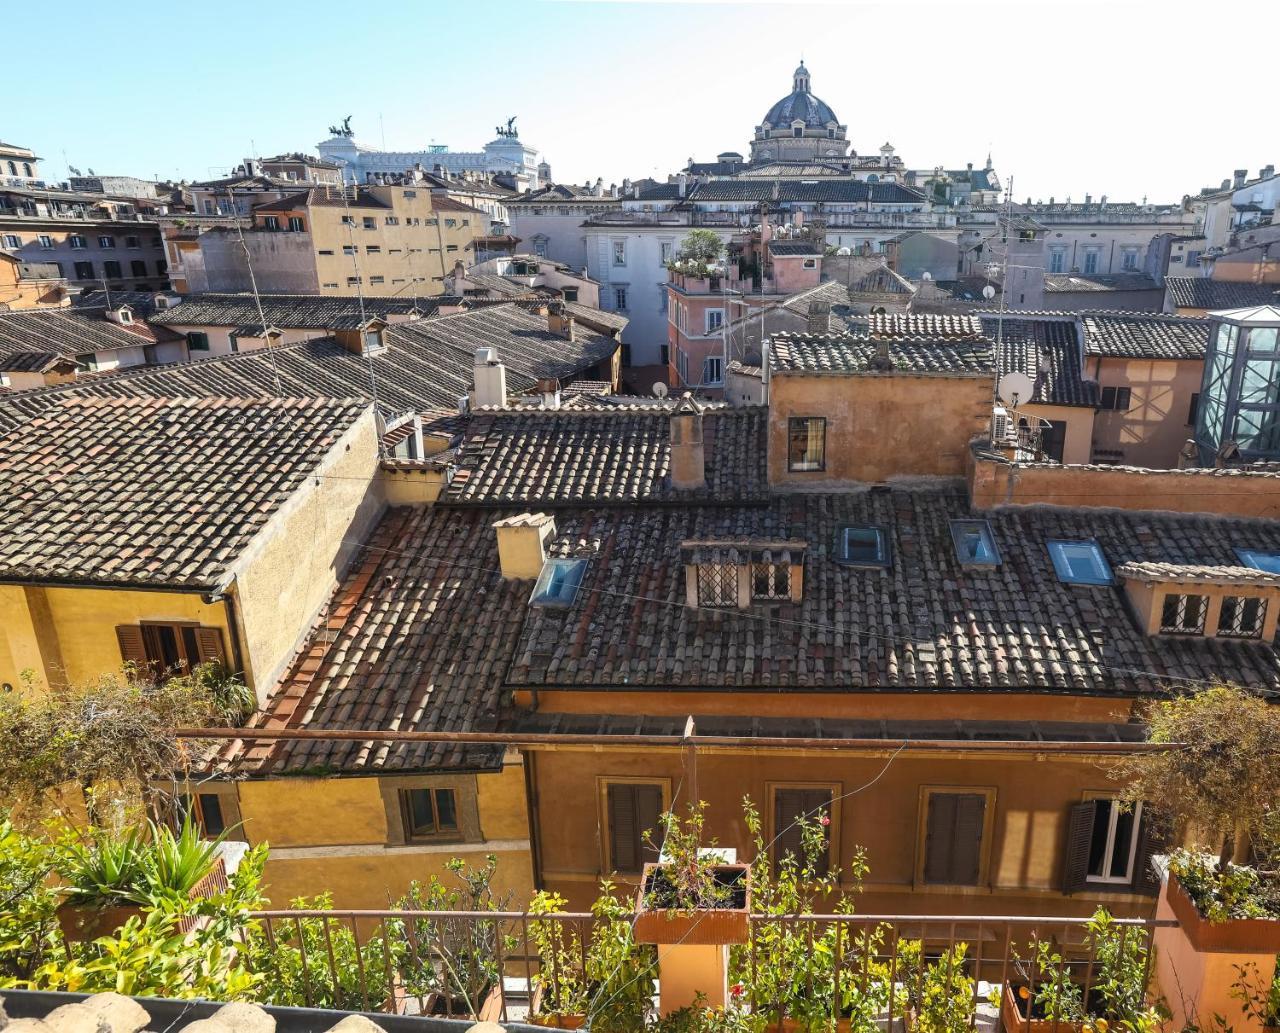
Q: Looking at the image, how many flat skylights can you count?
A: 5